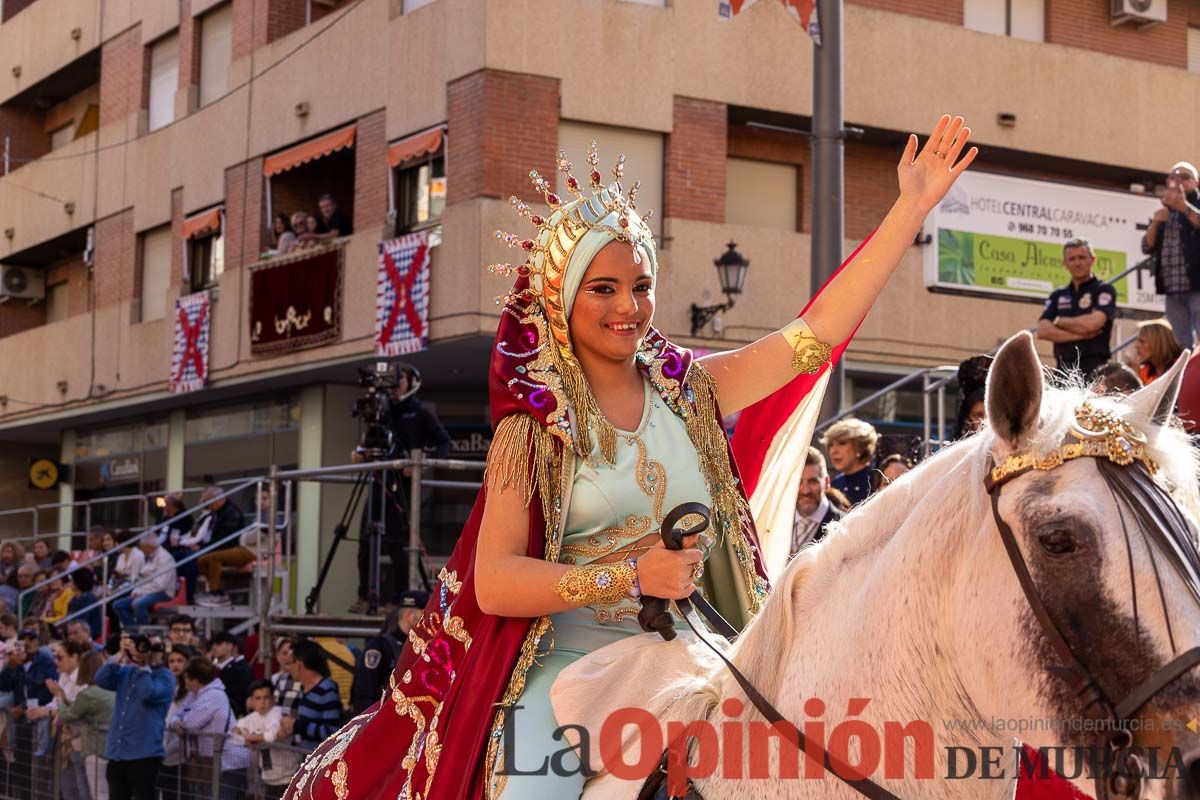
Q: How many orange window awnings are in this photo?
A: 3